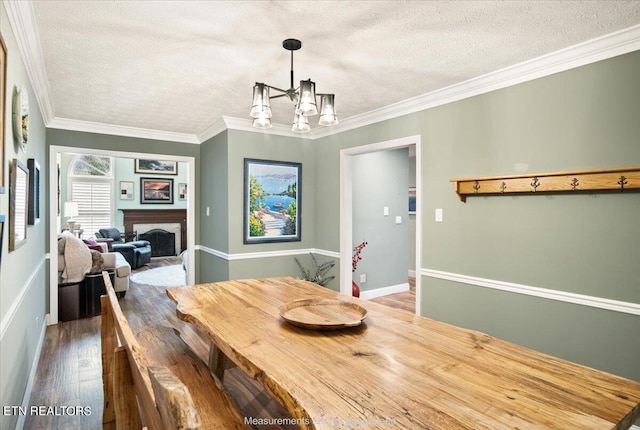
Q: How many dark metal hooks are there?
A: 5